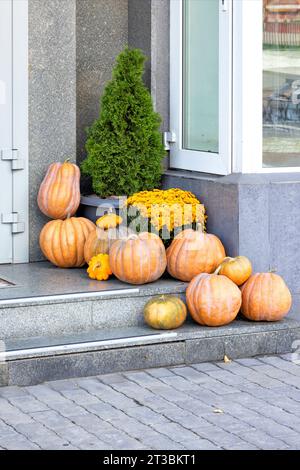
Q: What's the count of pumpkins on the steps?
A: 11